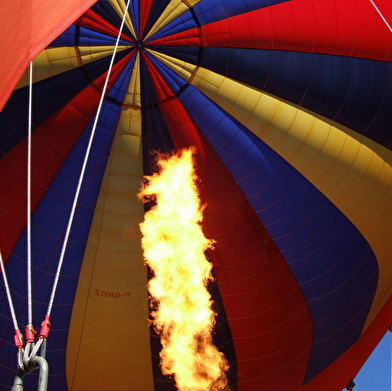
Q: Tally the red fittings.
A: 3